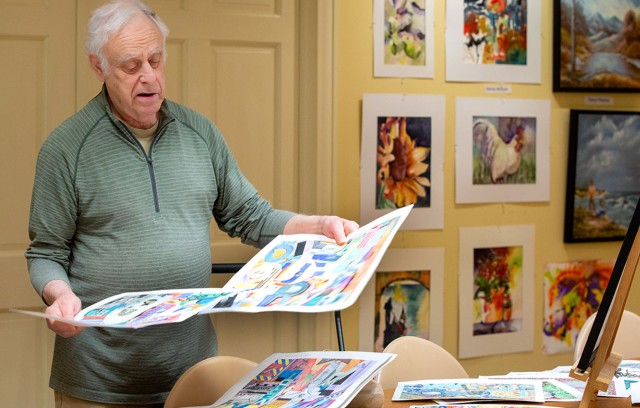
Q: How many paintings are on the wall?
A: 9